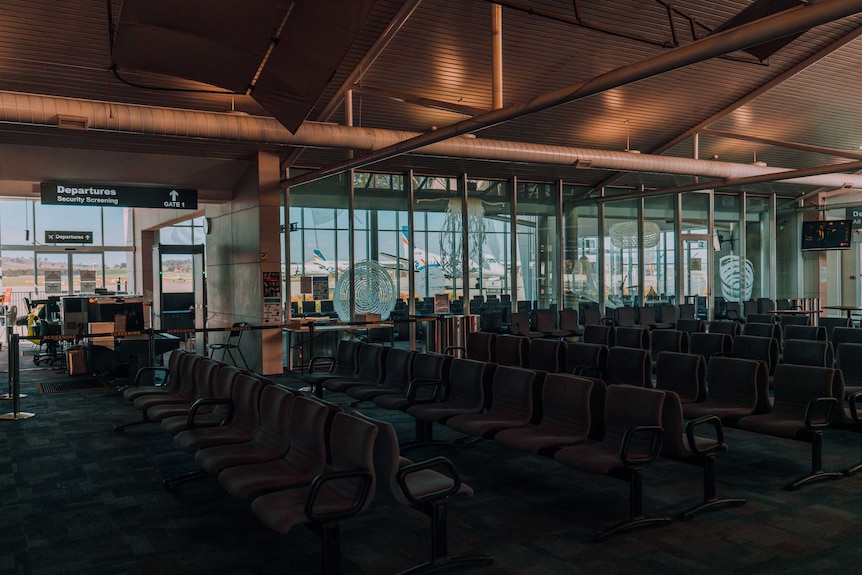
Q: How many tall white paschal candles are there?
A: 0